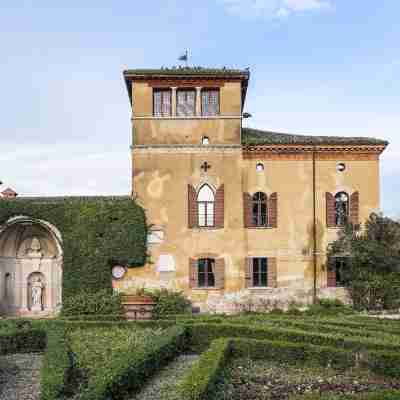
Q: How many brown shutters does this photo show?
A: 11